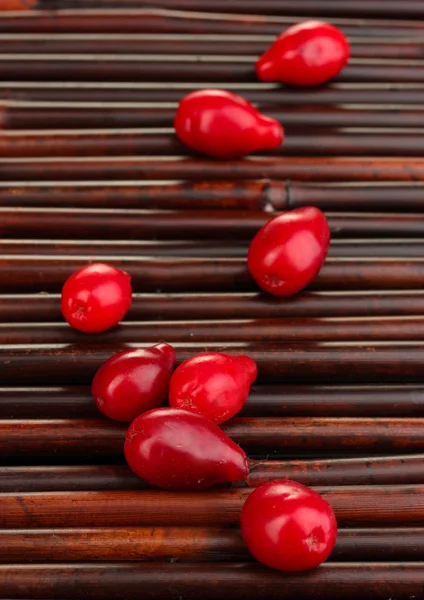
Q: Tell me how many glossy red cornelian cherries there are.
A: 8